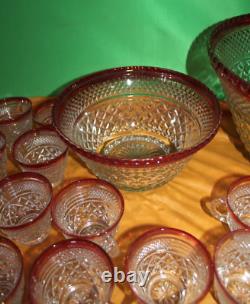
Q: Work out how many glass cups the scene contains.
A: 11